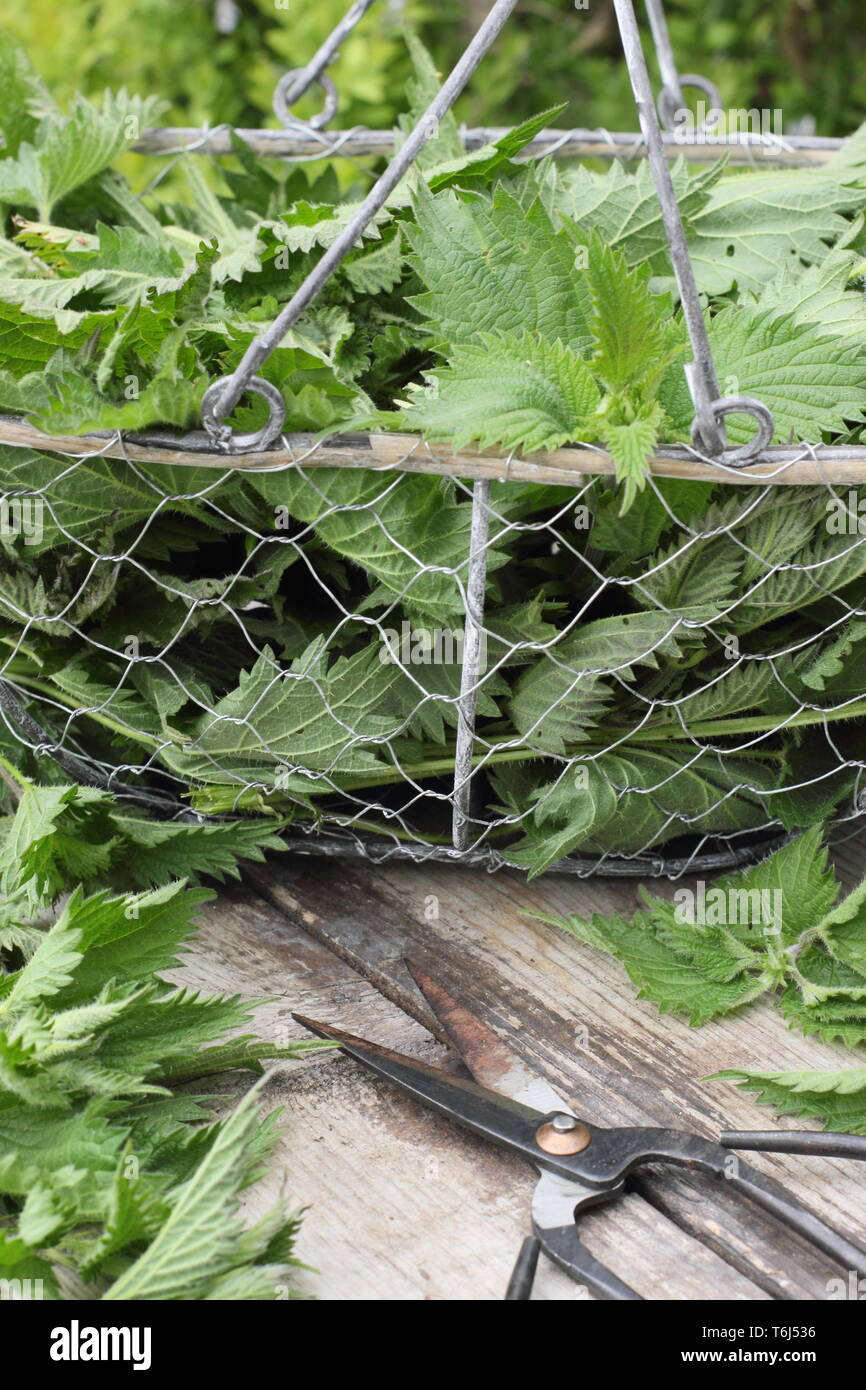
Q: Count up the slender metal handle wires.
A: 4